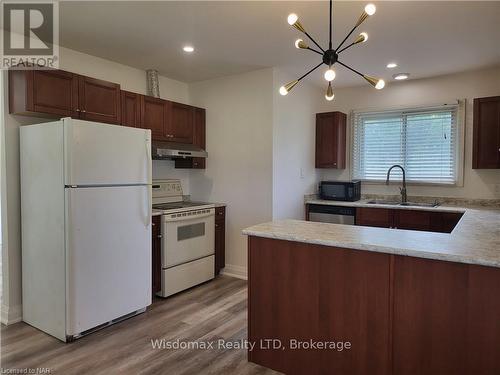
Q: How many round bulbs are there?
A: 8